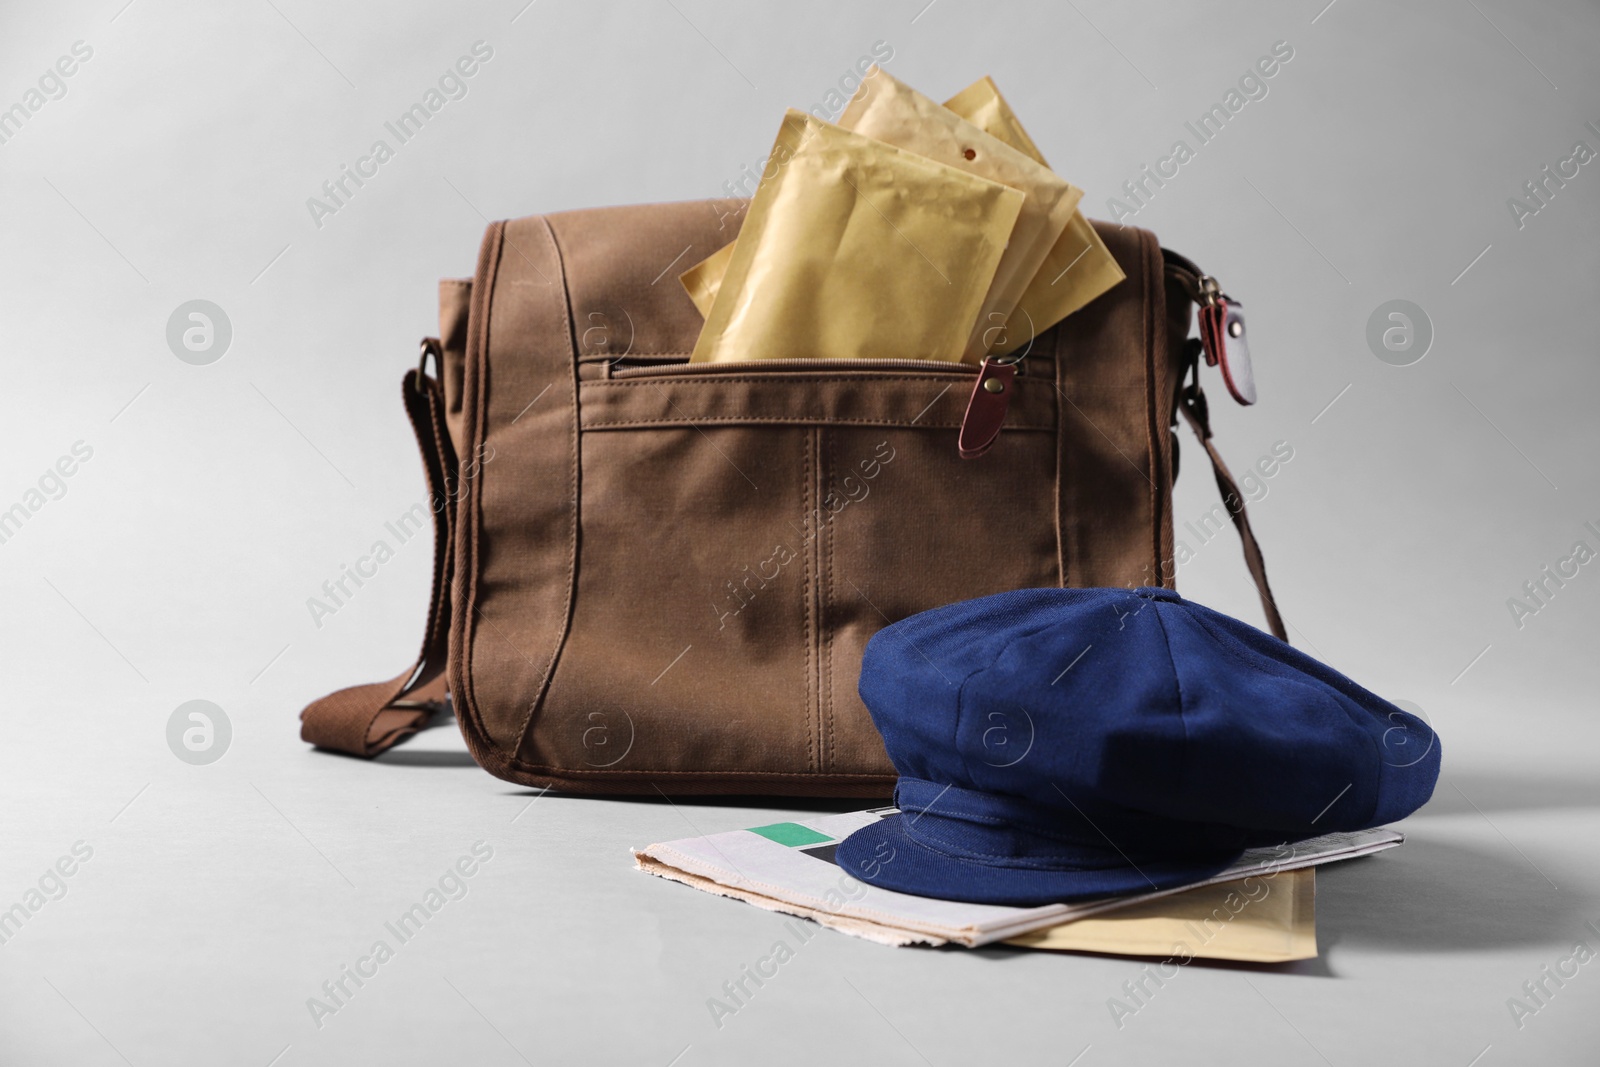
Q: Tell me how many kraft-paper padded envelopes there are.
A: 4